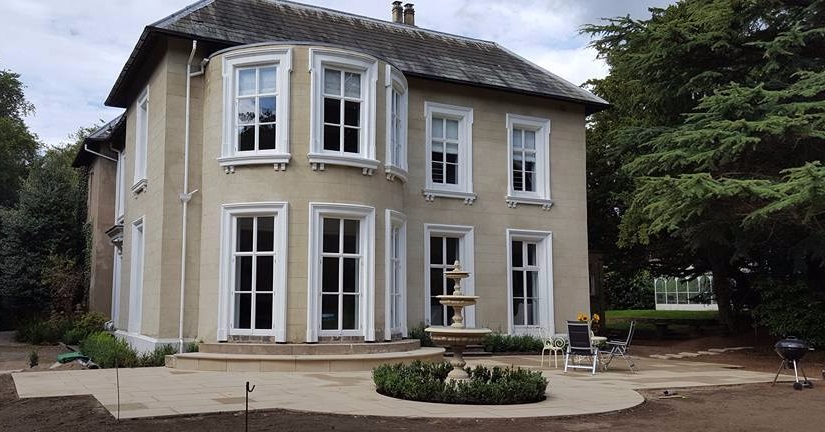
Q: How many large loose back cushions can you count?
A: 0